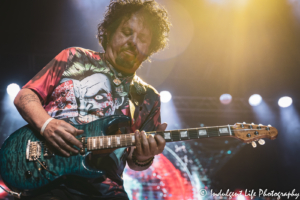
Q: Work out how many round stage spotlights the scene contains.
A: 5